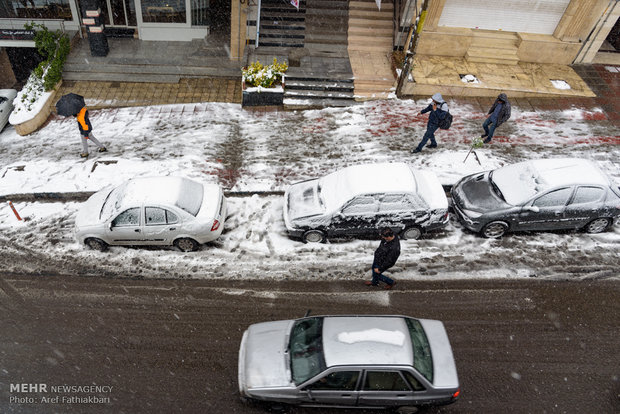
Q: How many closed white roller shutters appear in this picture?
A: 1